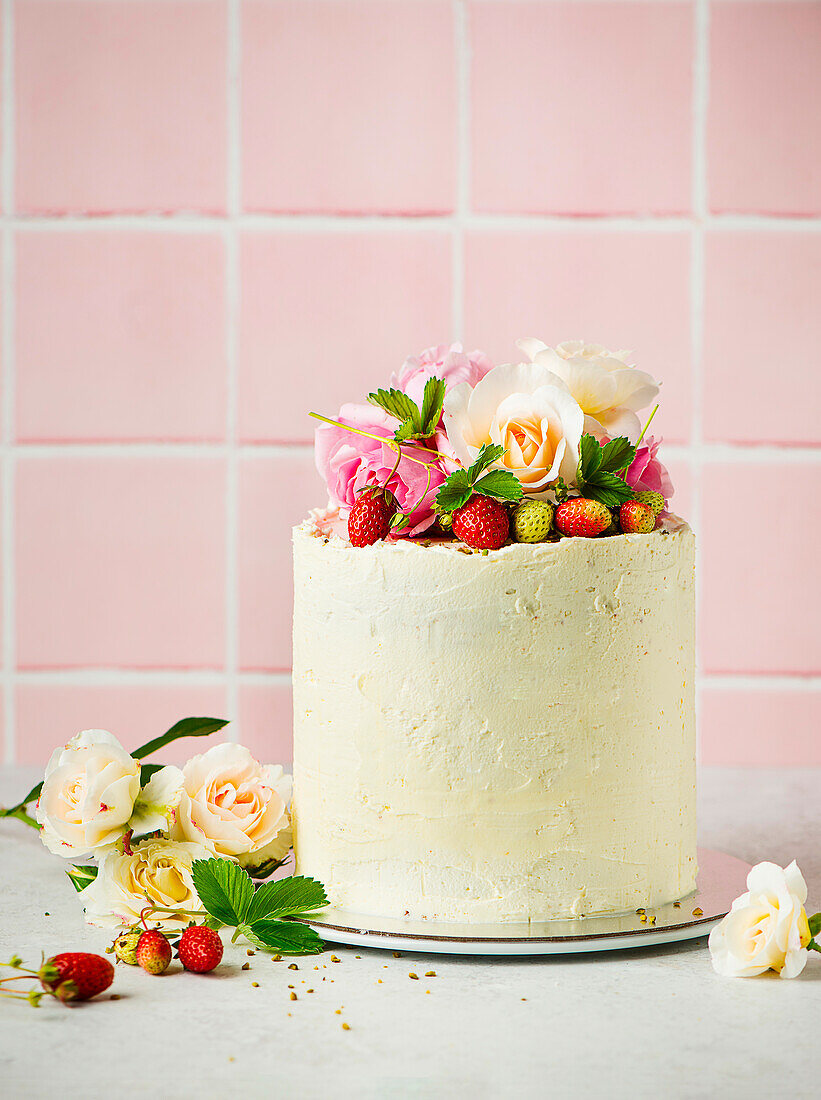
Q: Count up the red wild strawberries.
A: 7